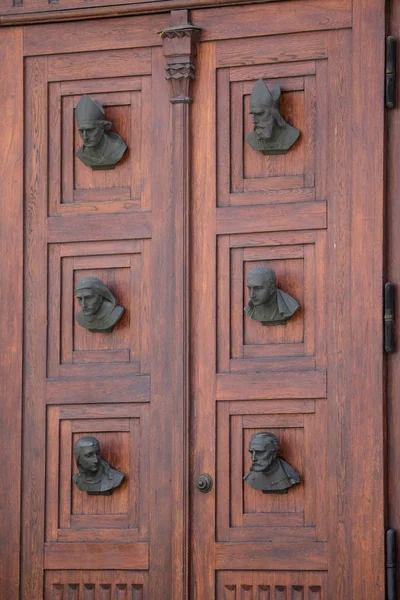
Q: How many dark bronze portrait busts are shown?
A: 6